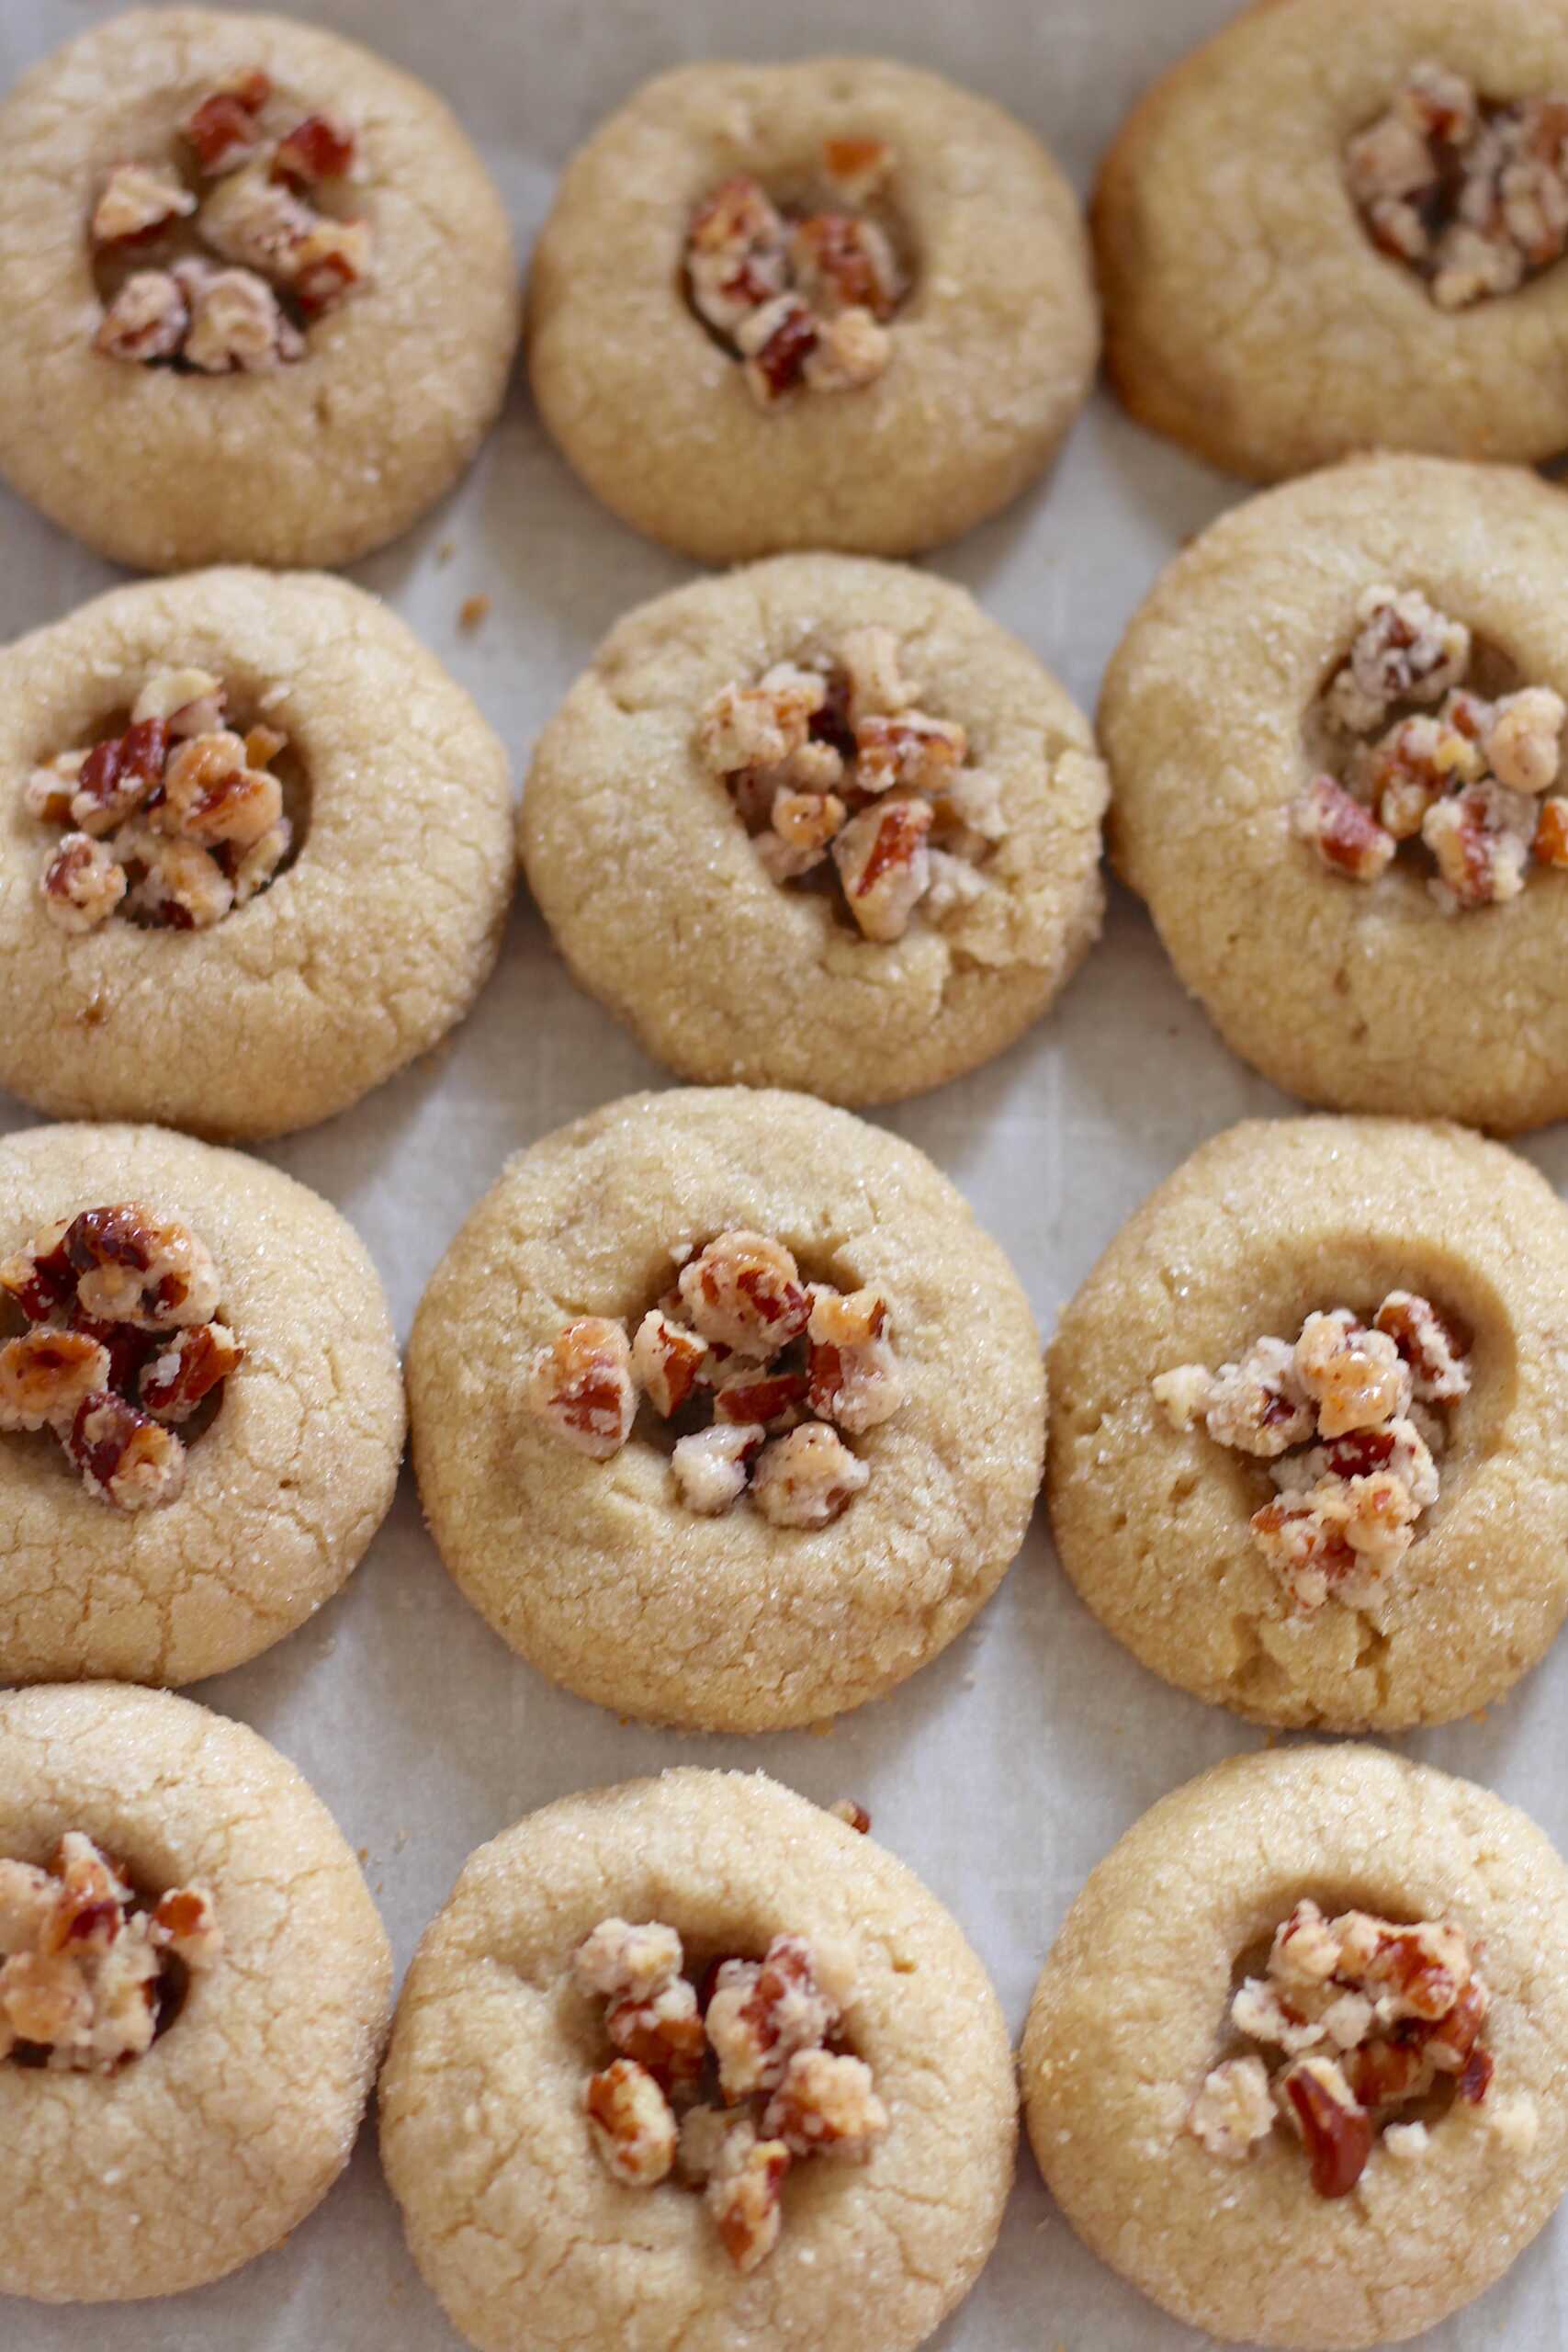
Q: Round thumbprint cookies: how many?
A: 12